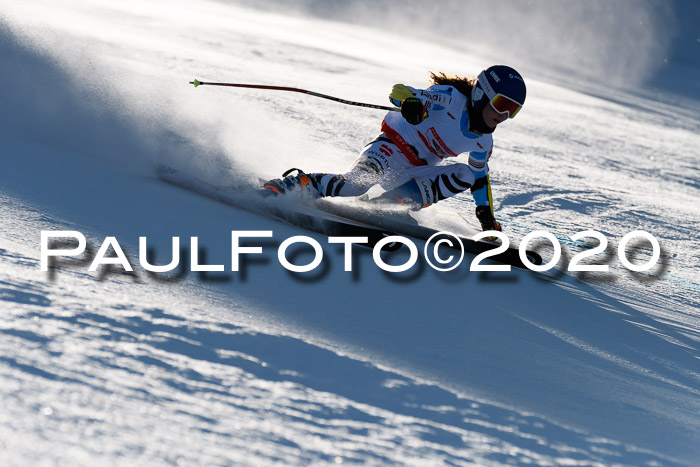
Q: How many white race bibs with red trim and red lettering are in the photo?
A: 1